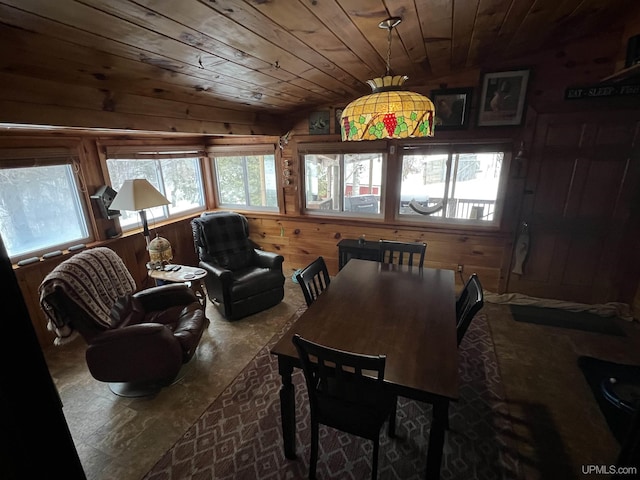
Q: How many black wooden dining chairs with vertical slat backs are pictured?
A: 4